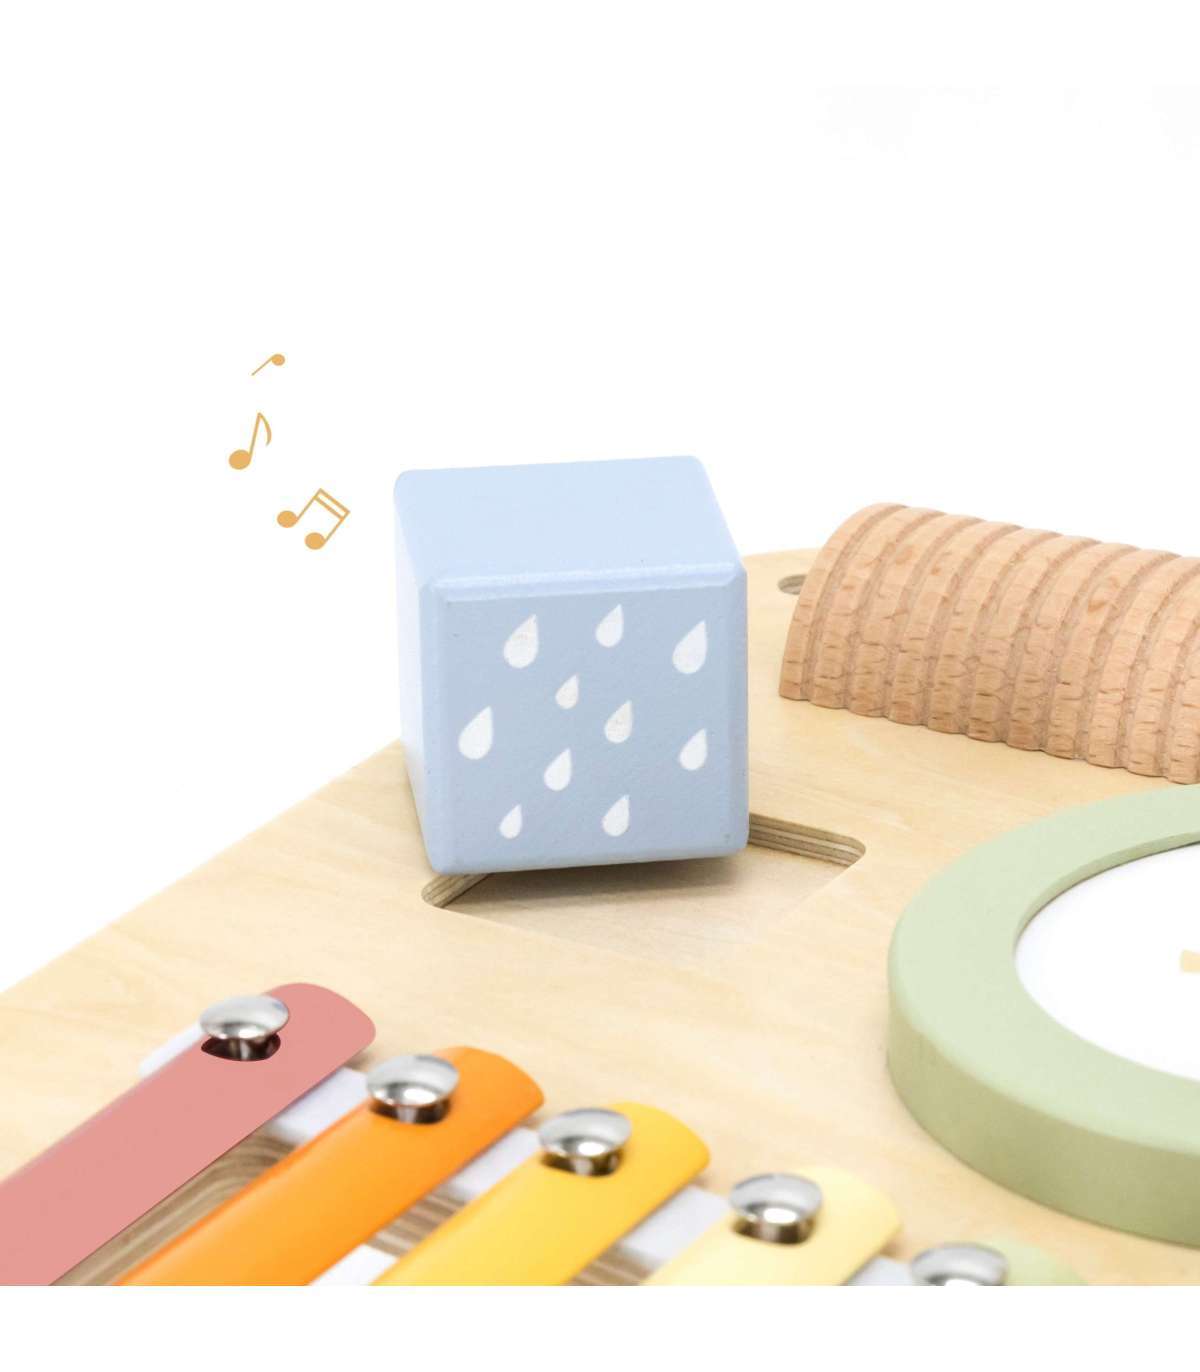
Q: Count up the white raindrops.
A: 10